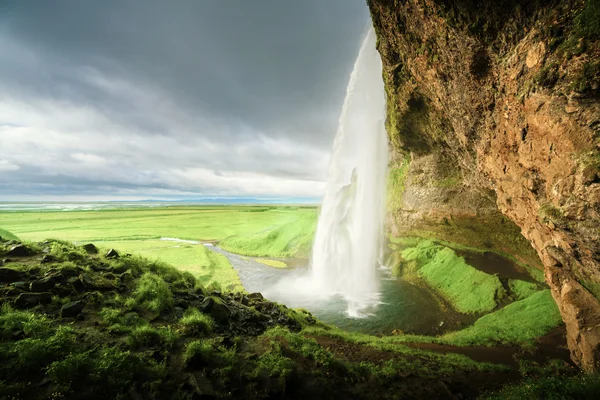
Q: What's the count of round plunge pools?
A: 1